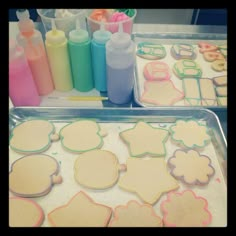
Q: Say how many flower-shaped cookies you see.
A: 4